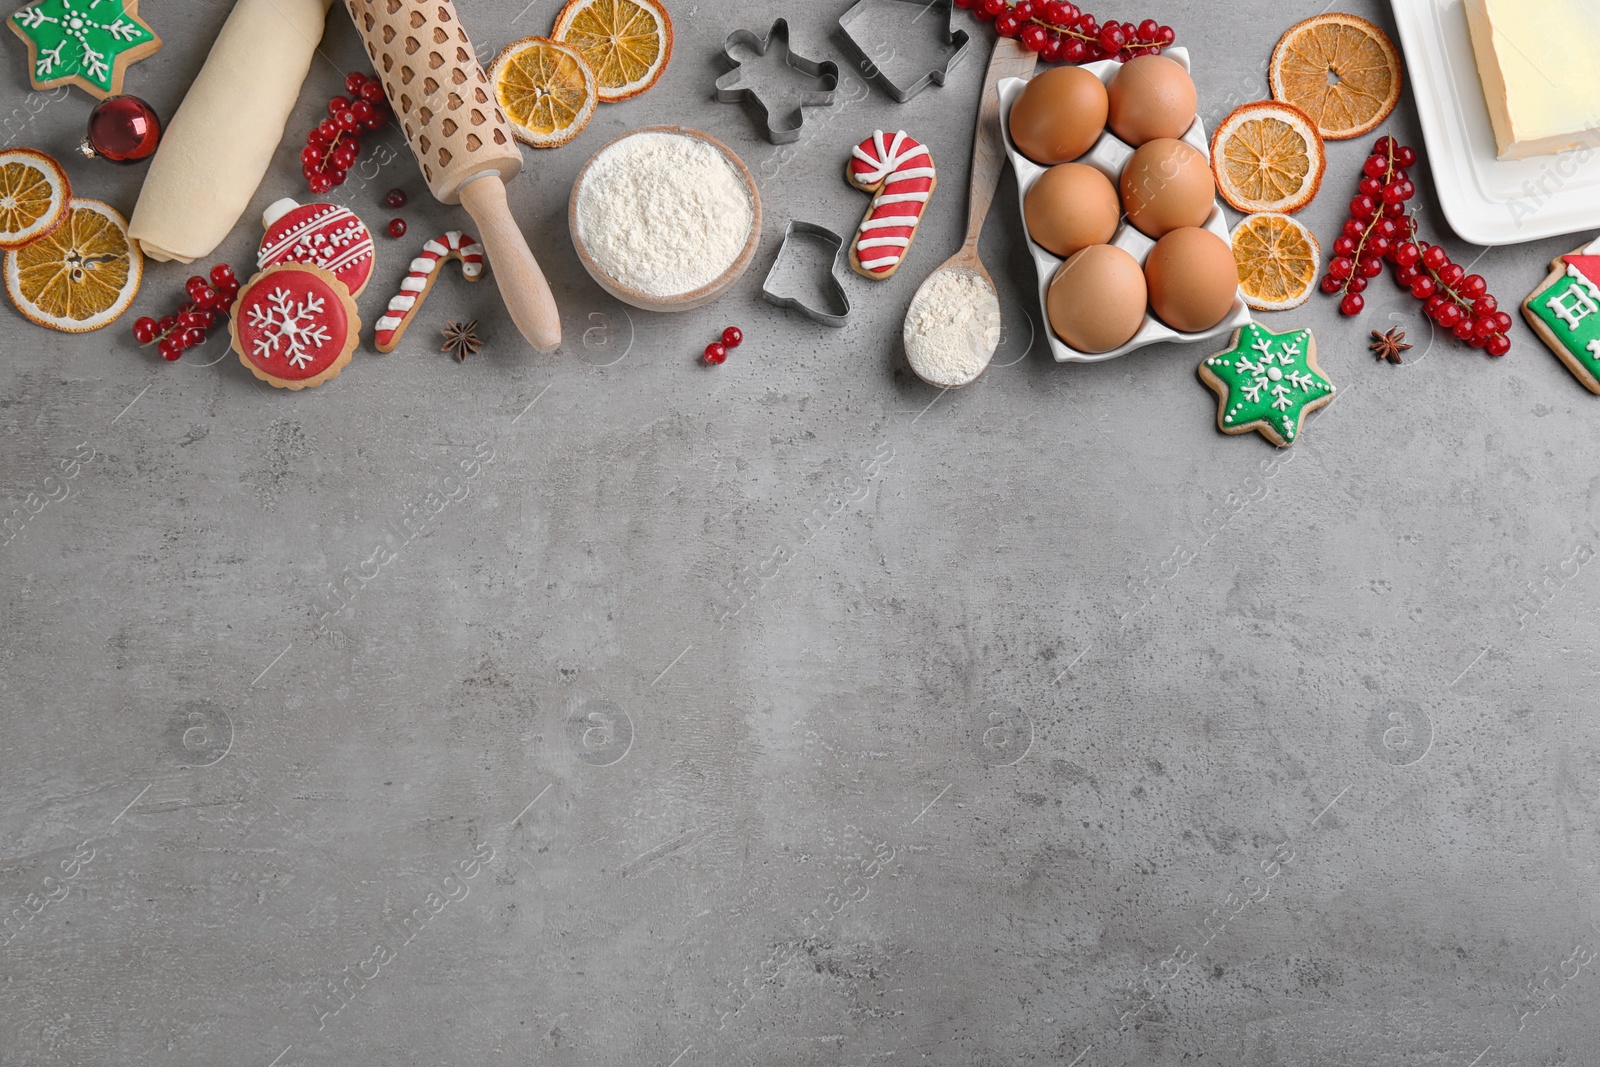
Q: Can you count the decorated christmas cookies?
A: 7